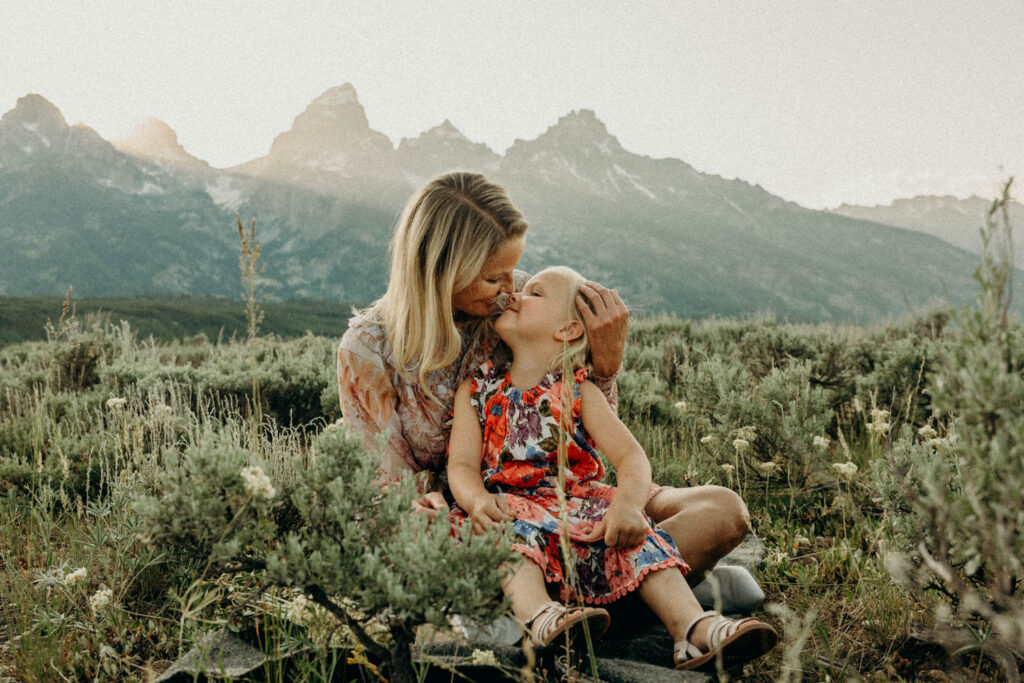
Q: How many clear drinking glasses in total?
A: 0